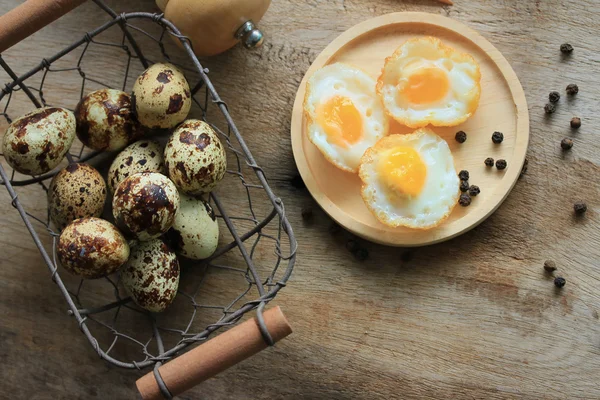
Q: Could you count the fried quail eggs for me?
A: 3